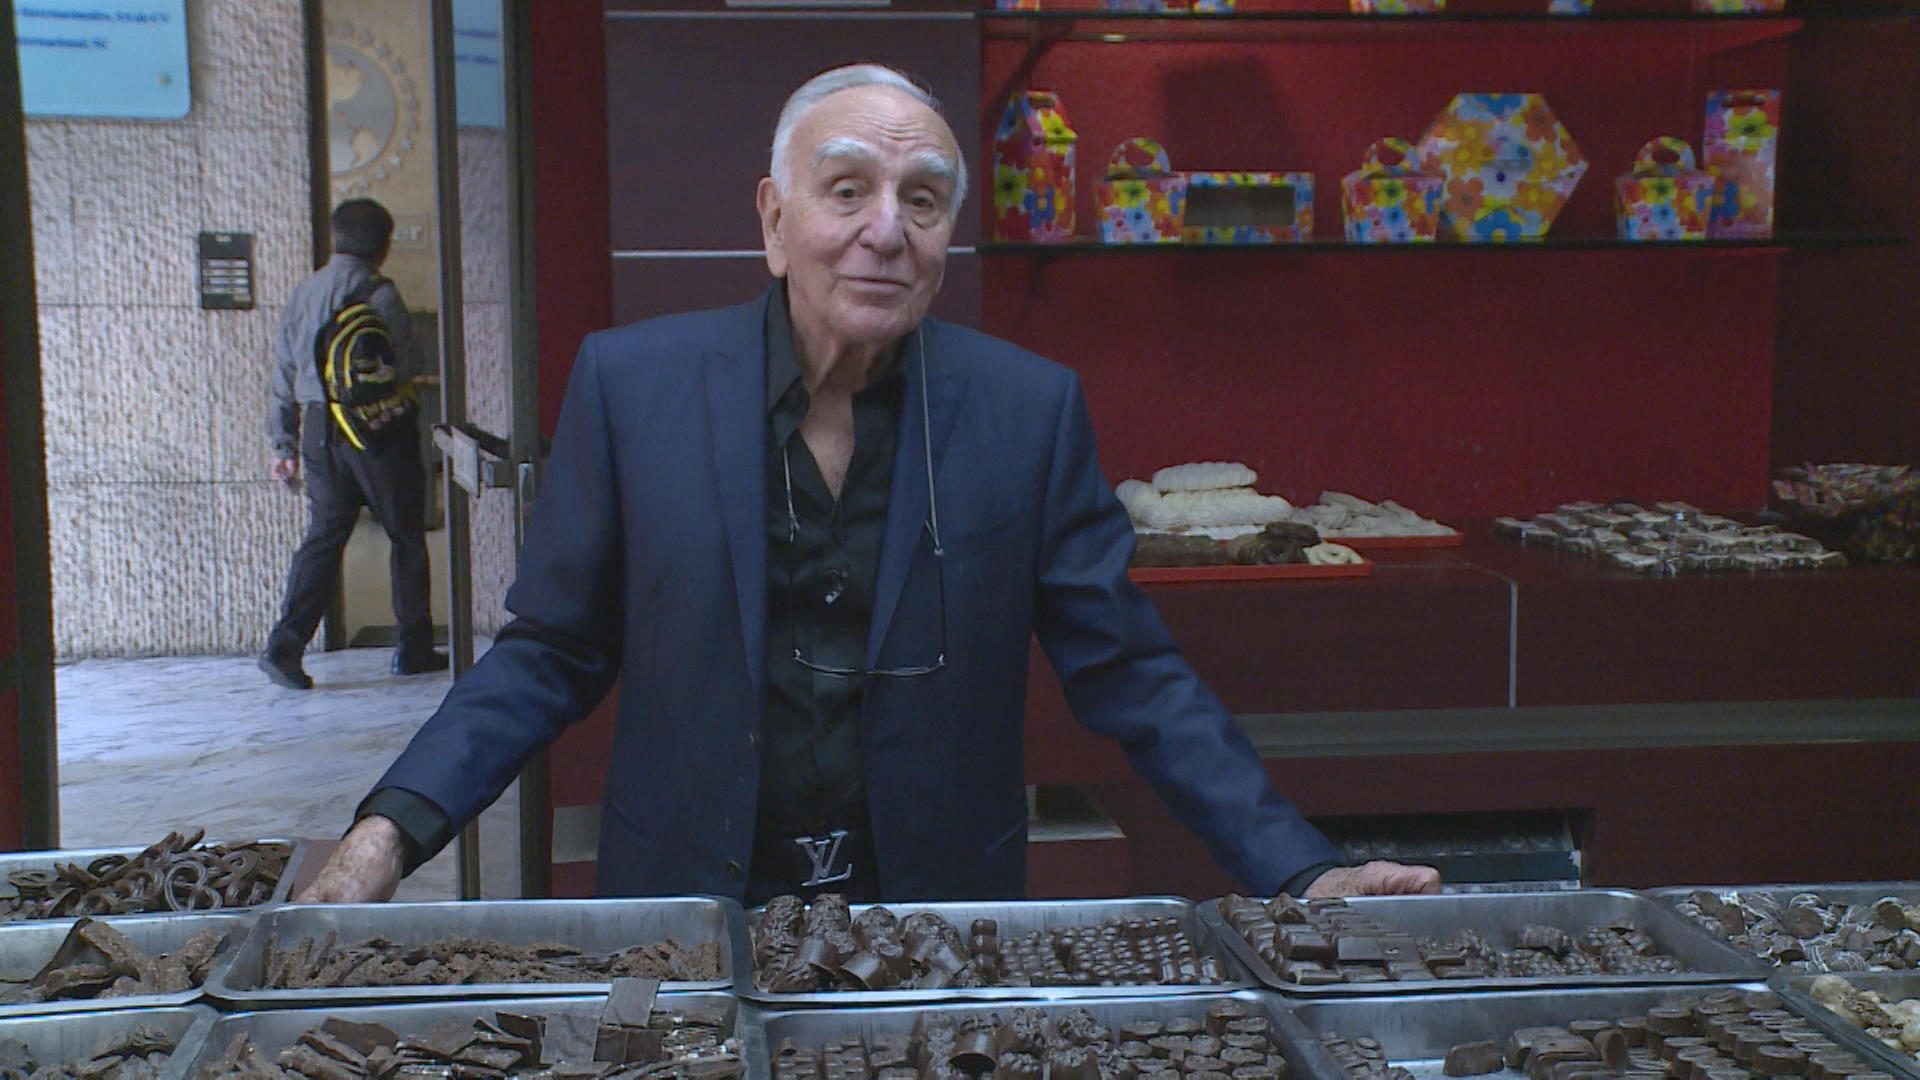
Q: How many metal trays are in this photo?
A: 11